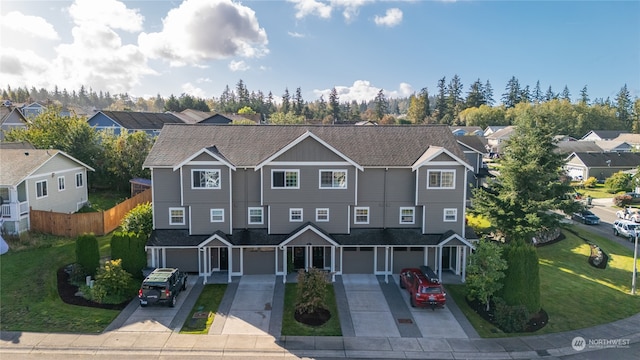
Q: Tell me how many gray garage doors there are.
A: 4